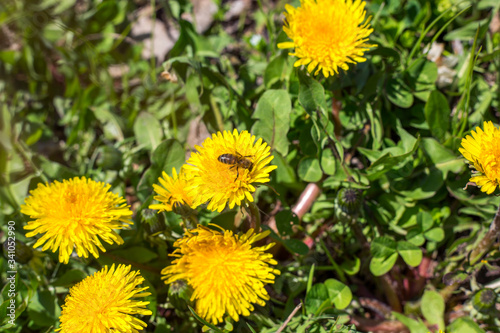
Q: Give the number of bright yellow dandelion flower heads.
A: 7